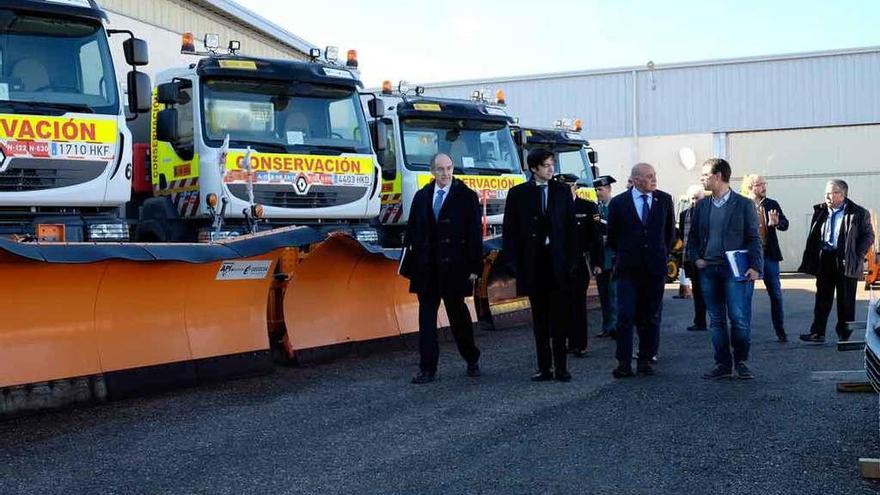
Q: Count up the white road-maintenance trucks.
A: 4